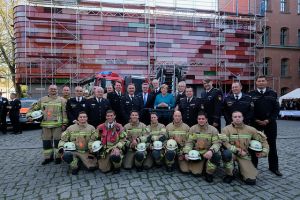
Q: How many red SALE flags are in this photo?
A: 0